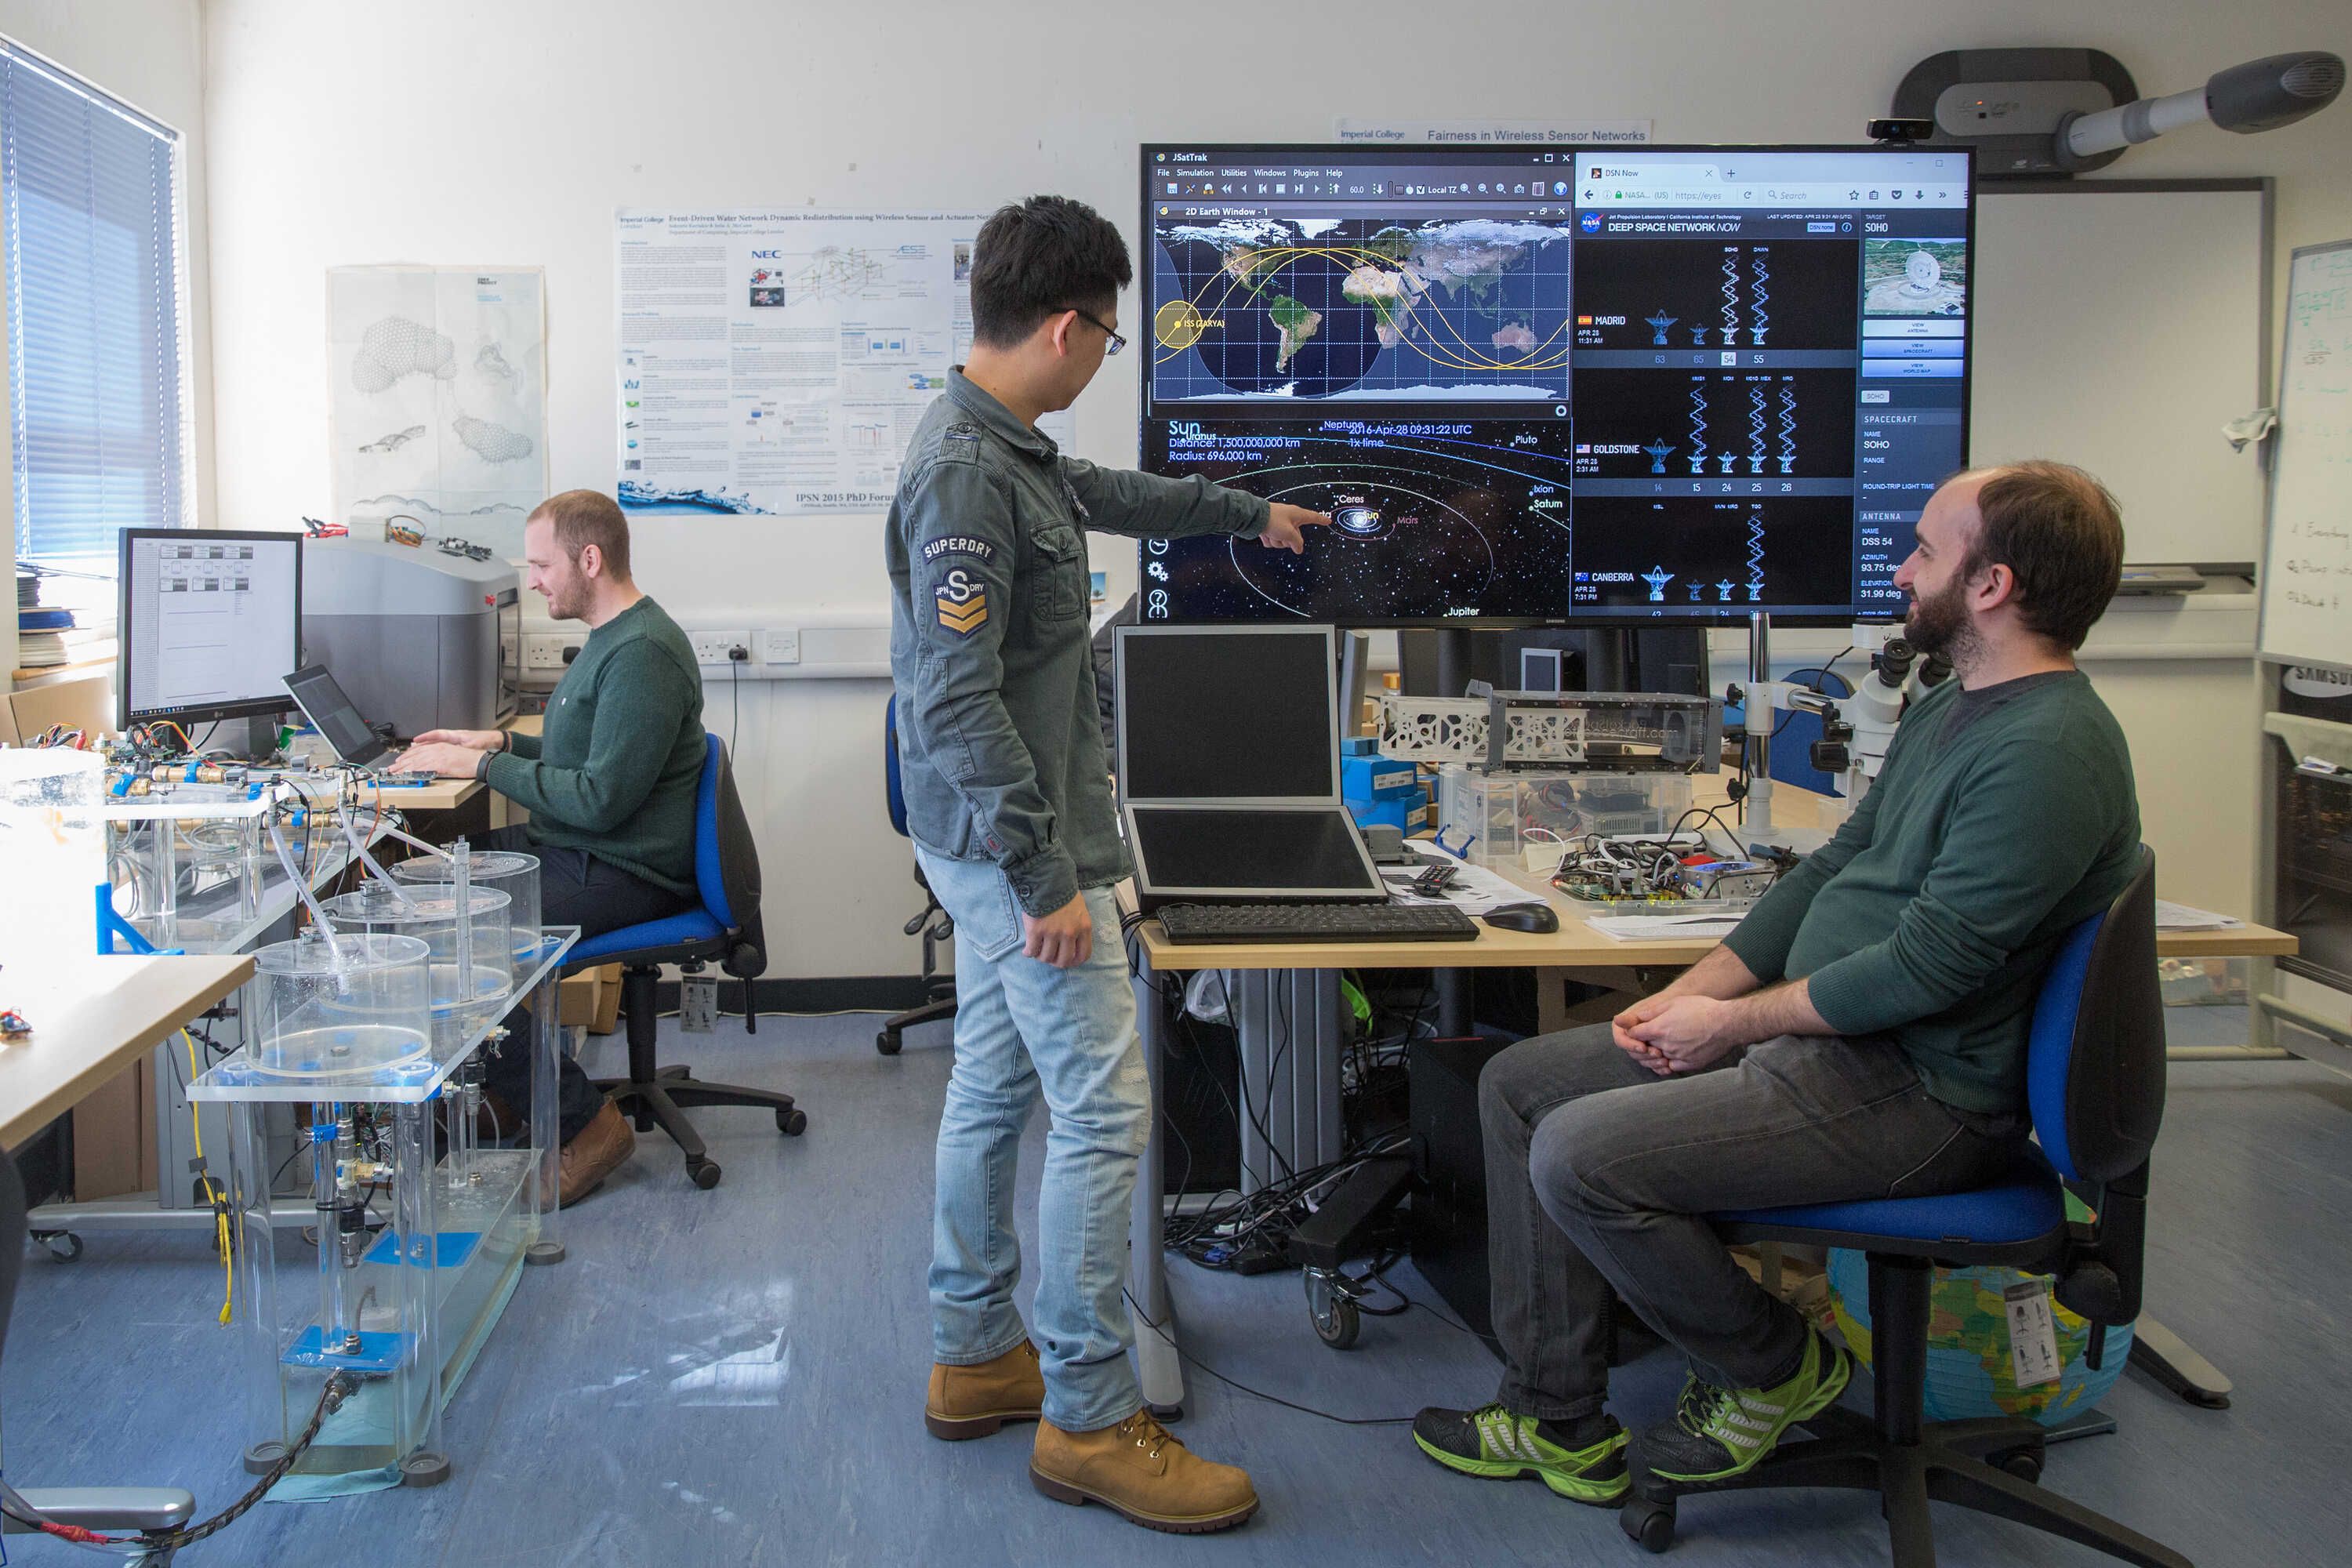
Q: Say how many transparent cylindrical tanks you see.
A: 3